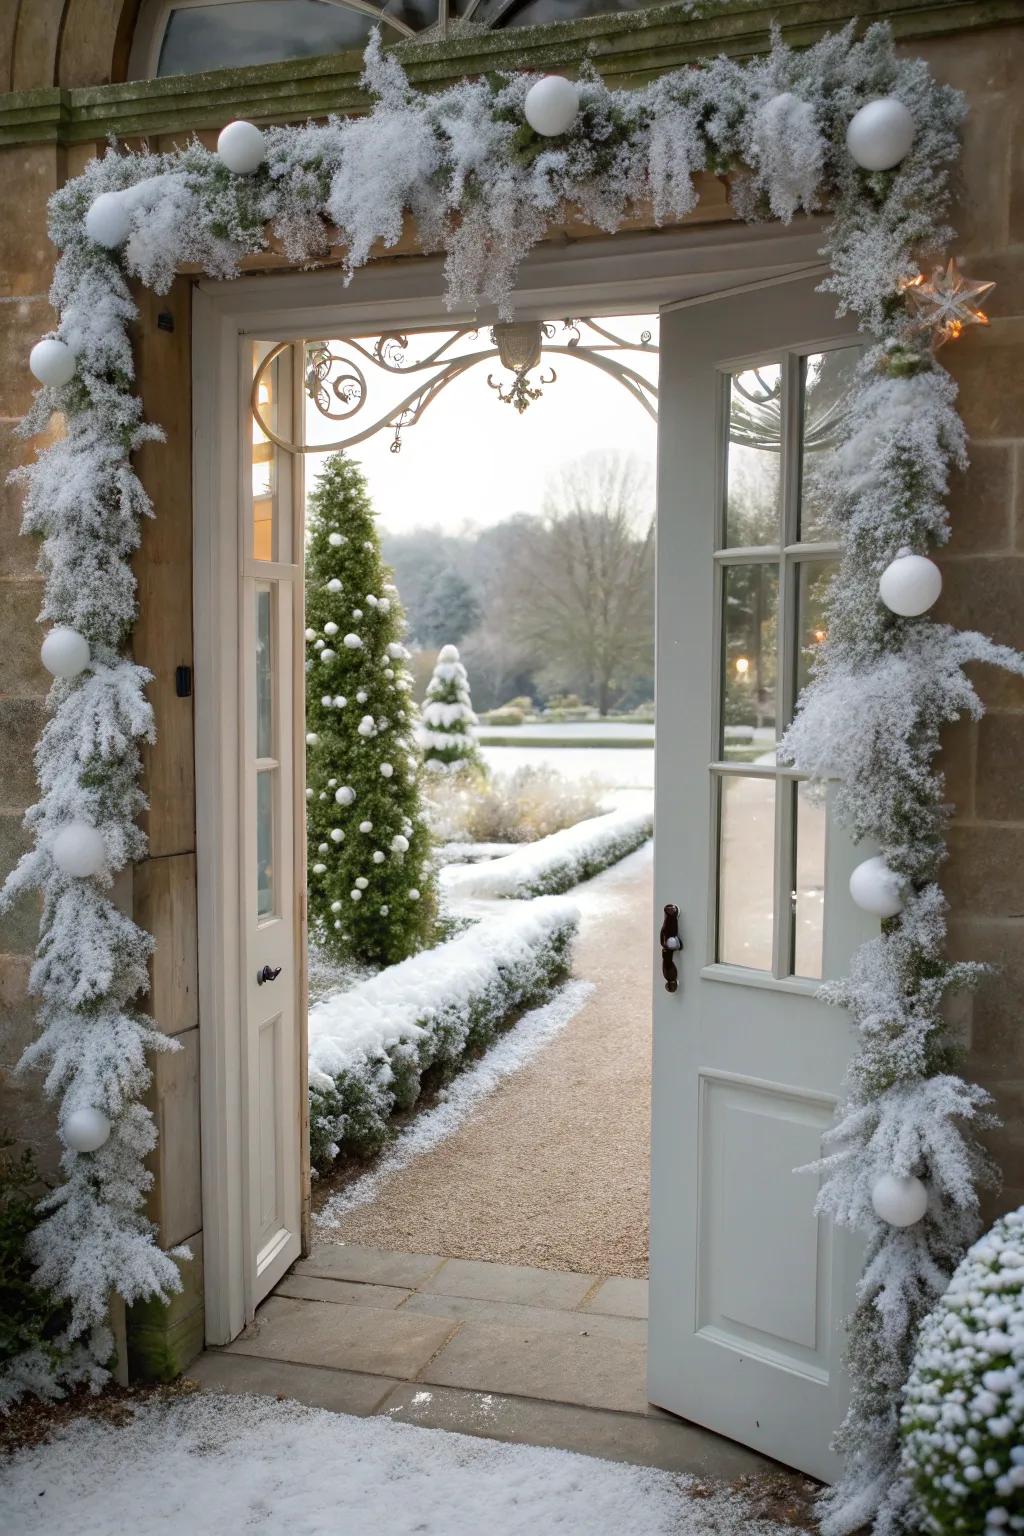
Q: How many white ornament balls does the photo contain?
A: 11